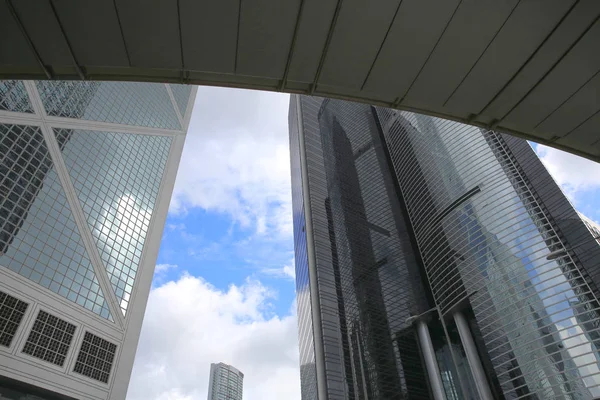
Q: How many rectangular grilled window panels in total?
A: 3